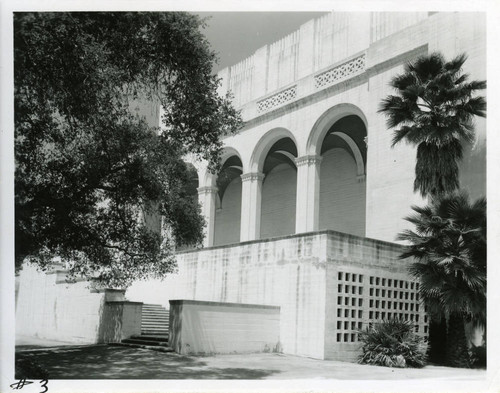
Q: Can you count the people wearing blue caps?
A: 0